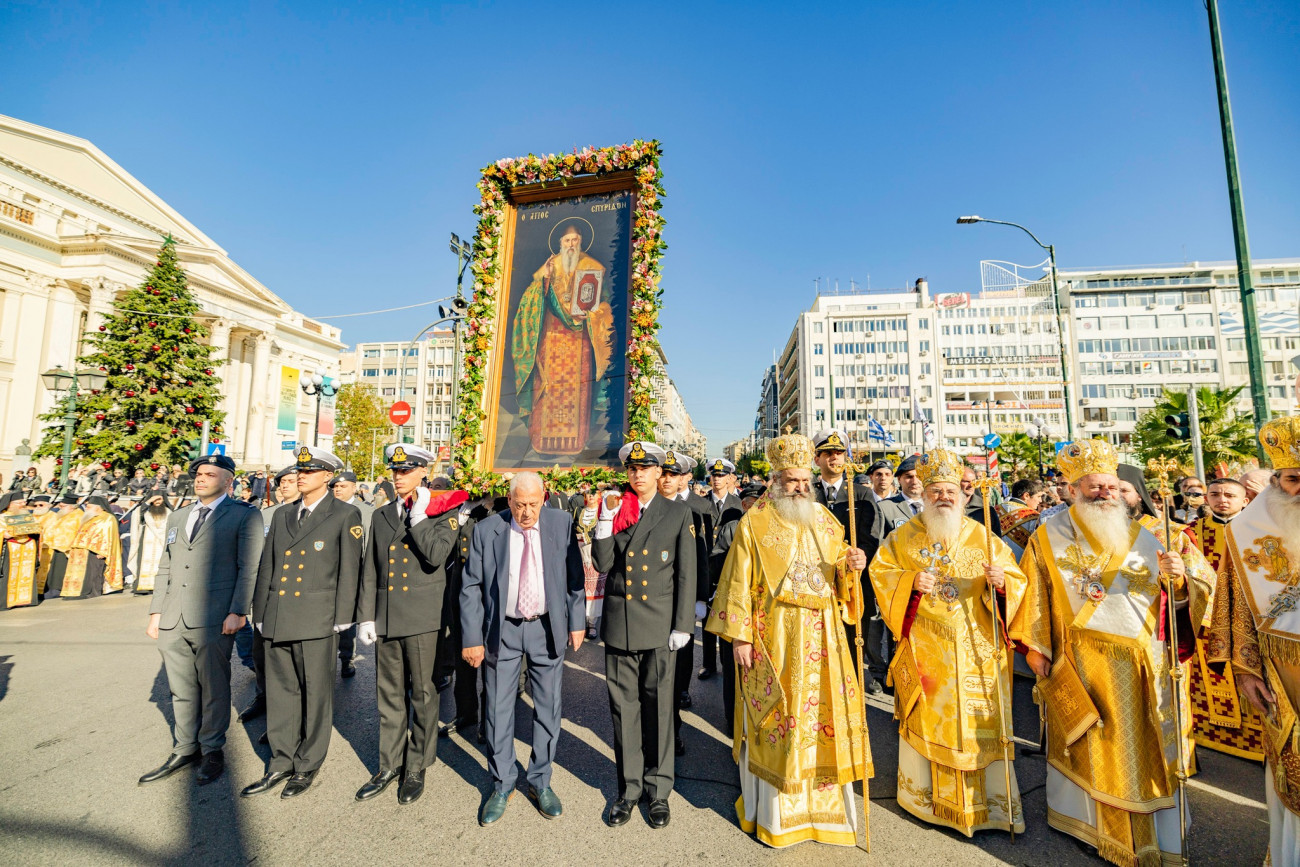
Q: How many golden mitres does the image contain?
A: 4